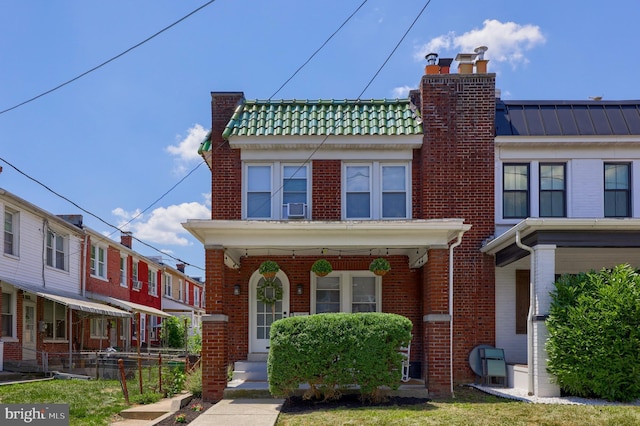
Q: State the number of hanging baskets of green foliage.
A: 3